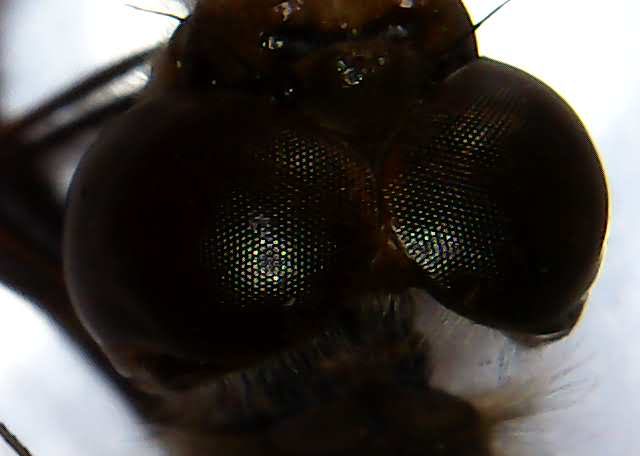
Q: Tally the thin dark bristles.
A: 2